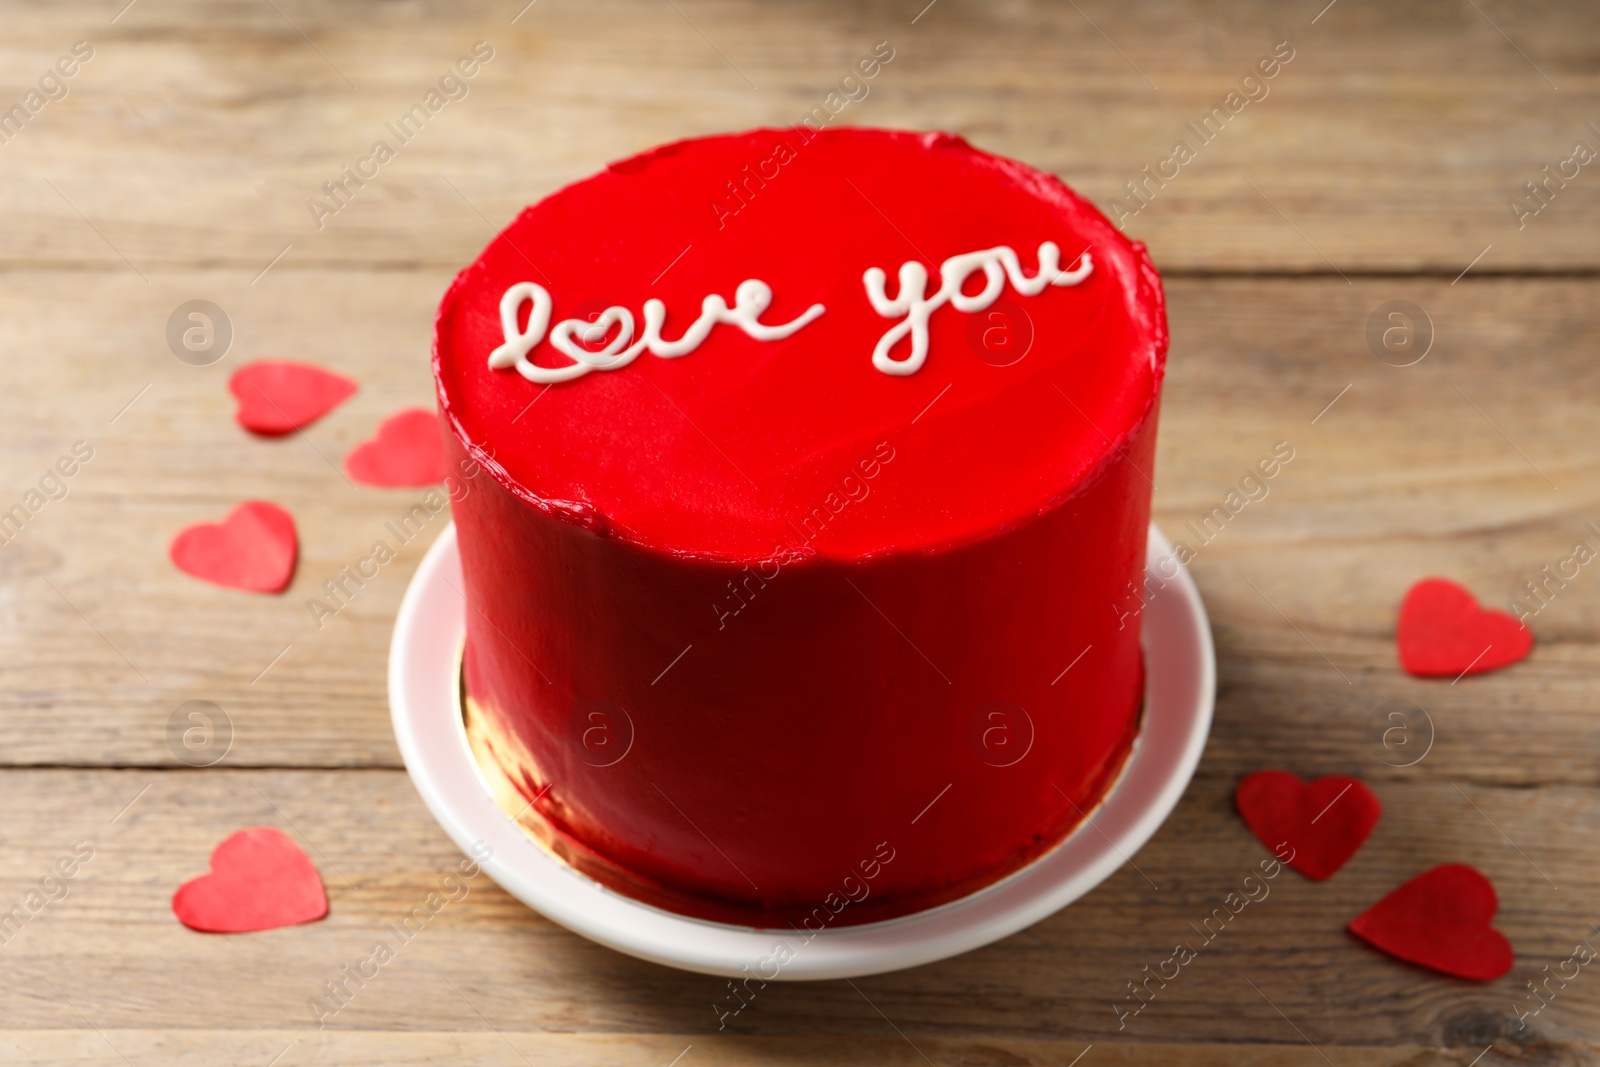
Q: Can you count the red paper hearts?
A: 7